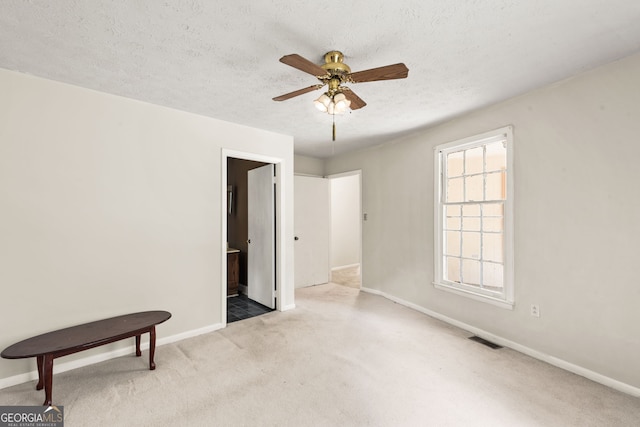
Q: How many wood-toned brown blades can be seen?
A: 4